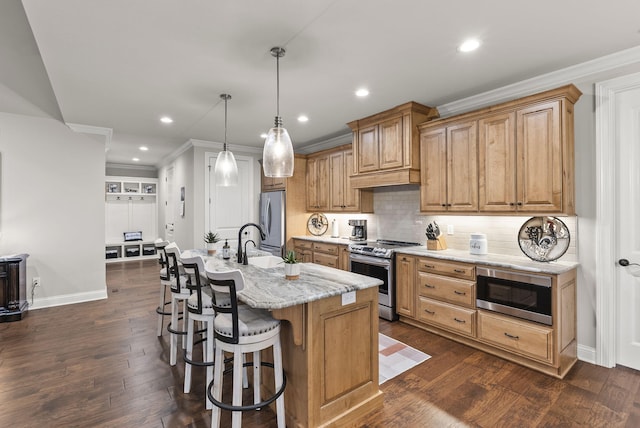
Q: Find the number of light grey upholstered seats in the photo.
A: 4